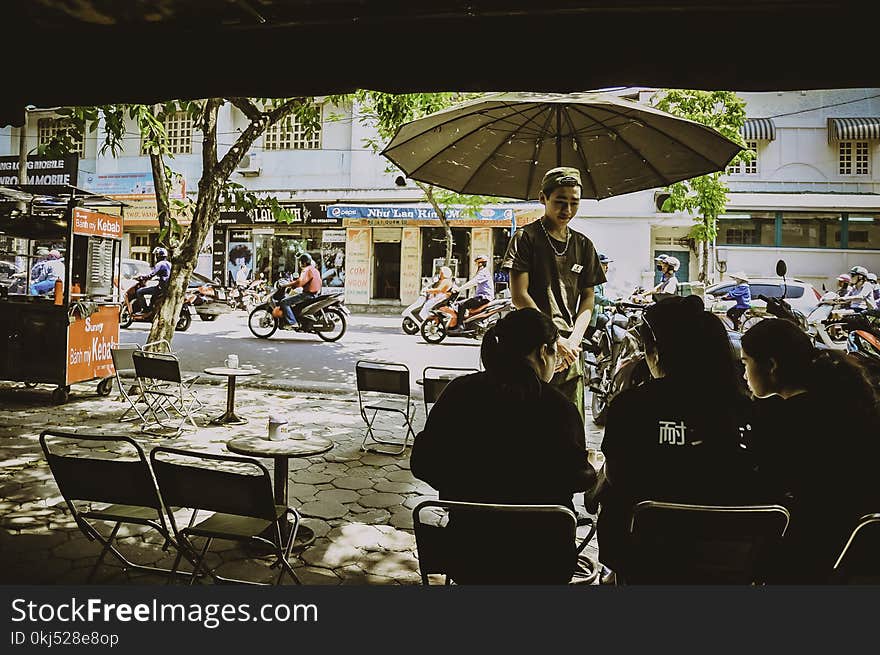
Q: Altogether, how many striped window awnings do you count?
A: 2